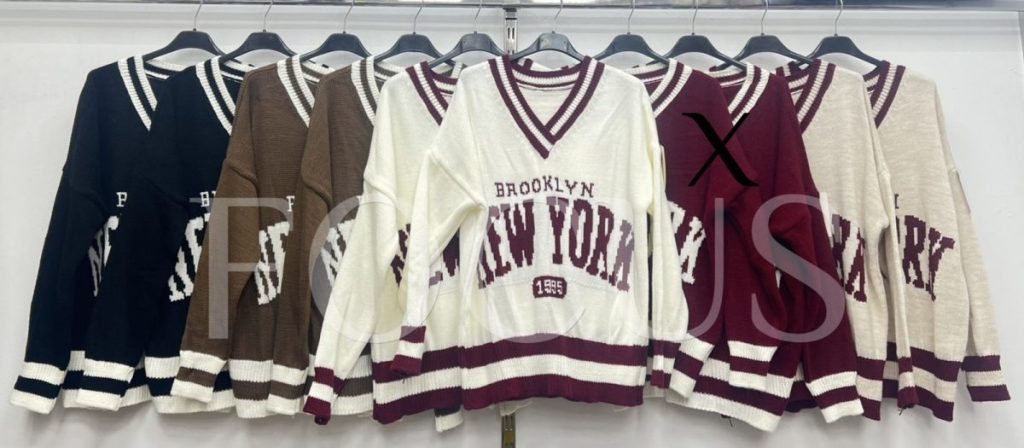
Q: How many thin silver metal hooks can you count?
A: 10